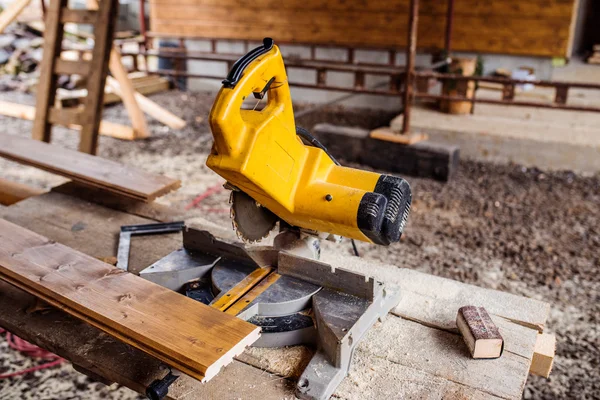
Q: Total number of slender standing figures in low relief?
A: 0